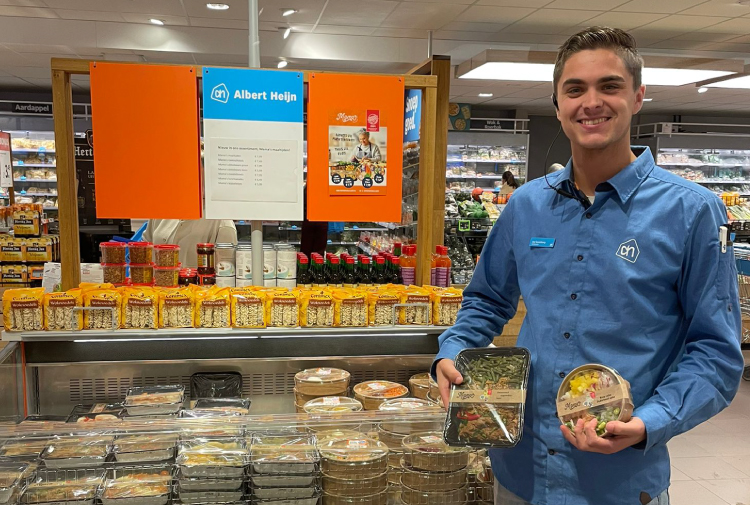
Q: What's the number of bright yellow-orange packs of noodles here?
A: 13